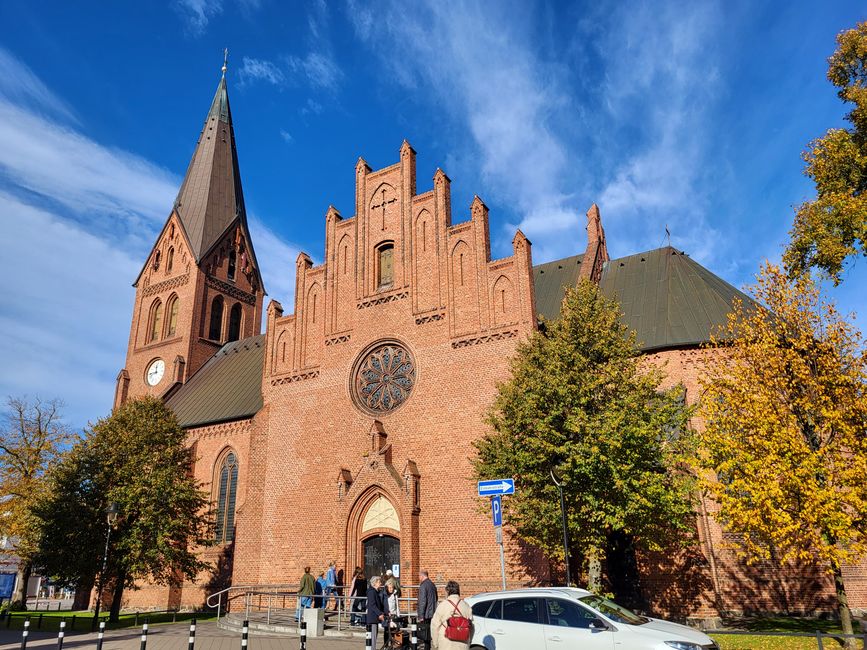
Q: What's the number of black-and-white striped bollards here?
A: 9